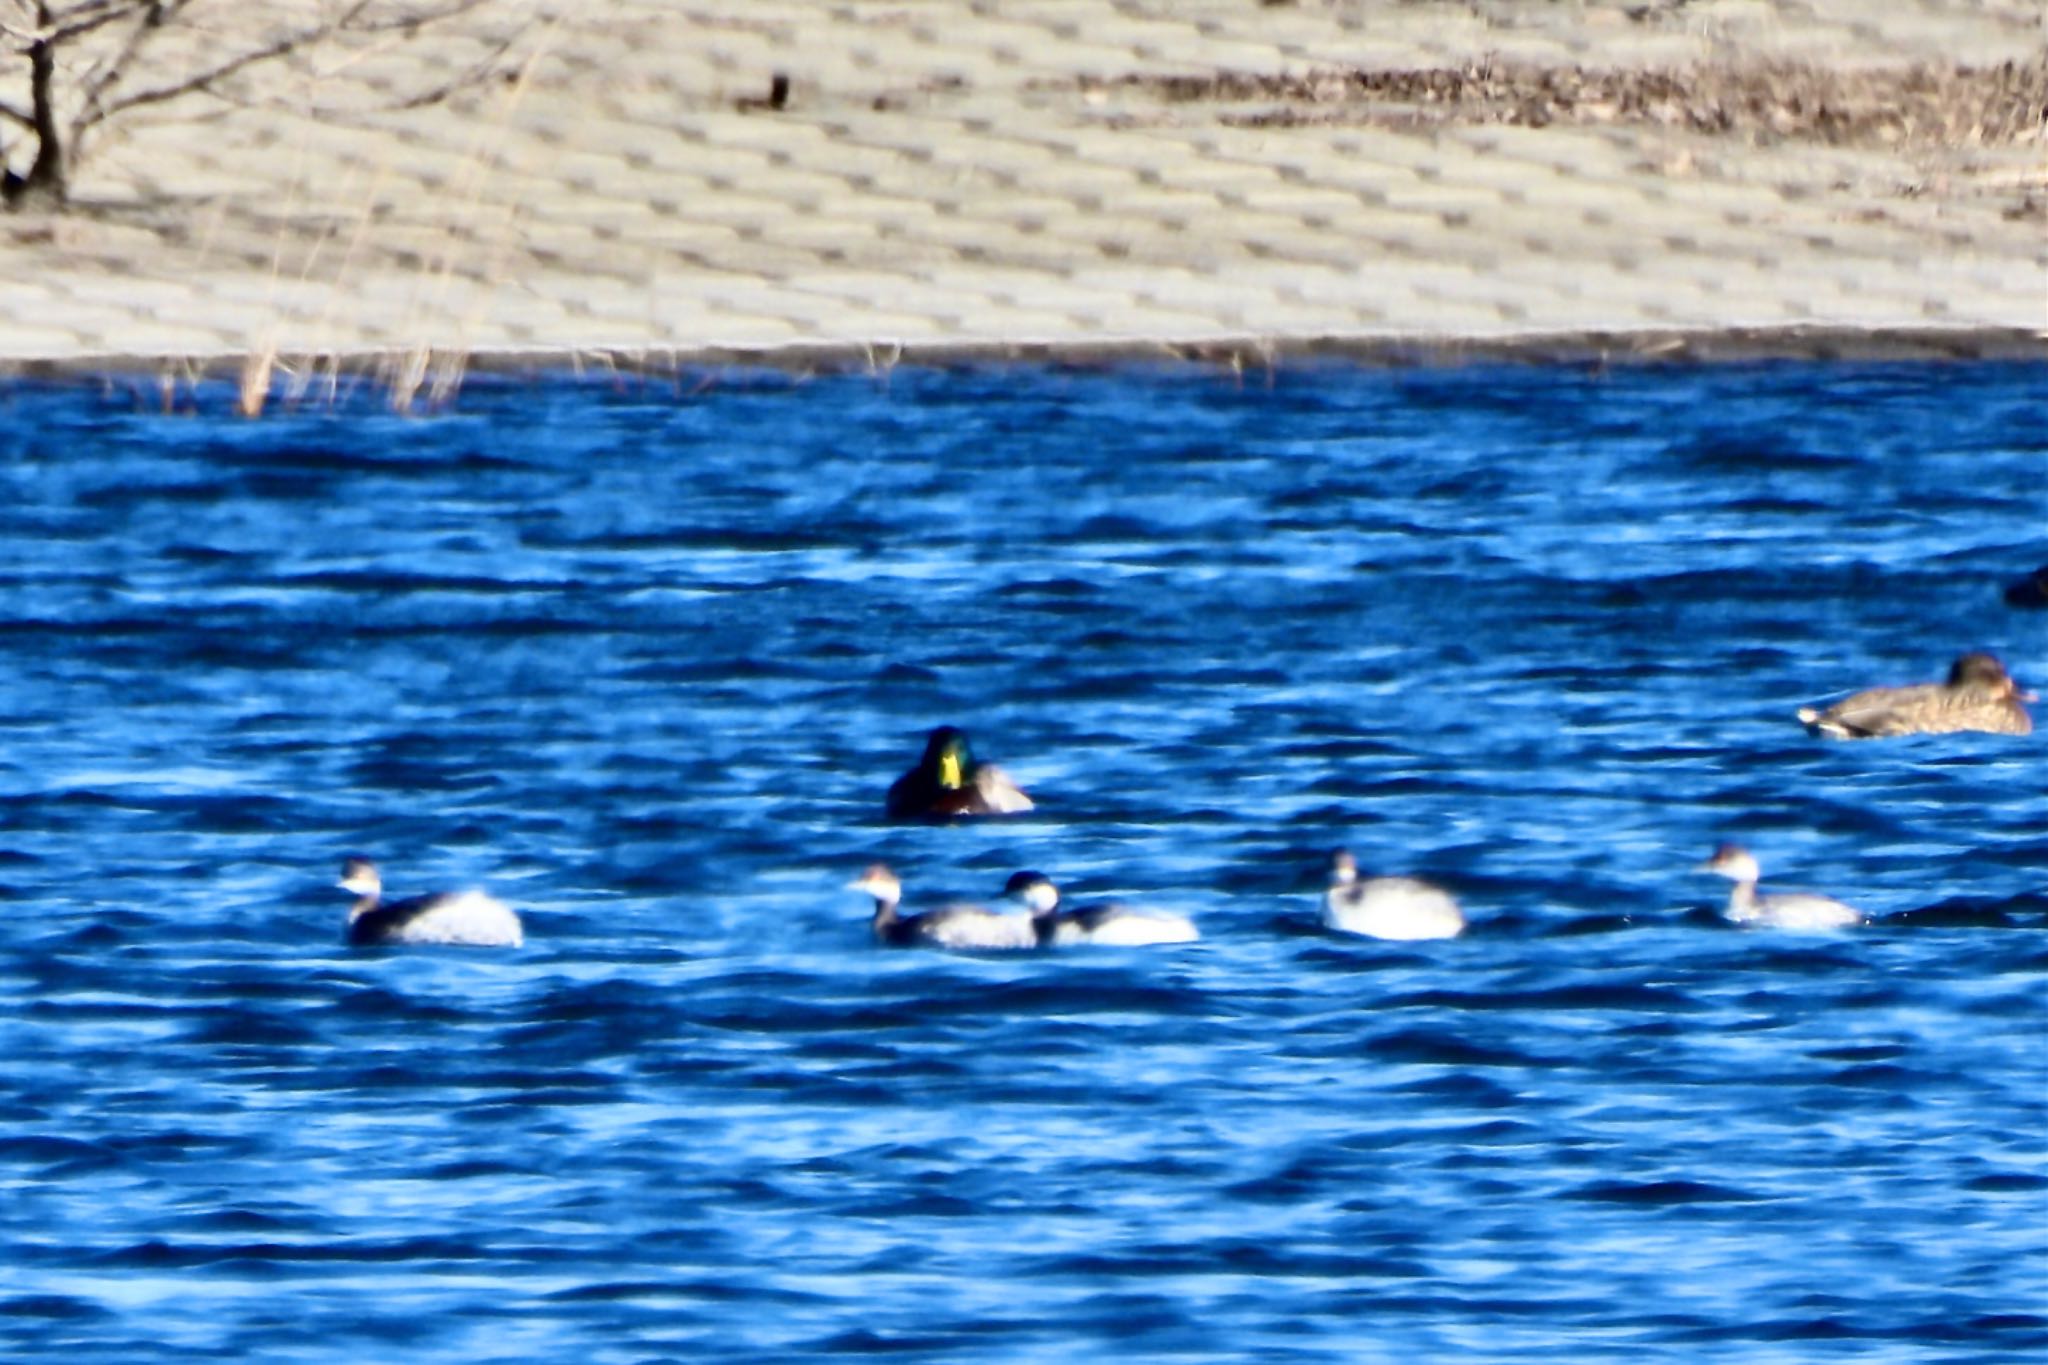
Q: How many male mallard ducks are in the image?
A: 1